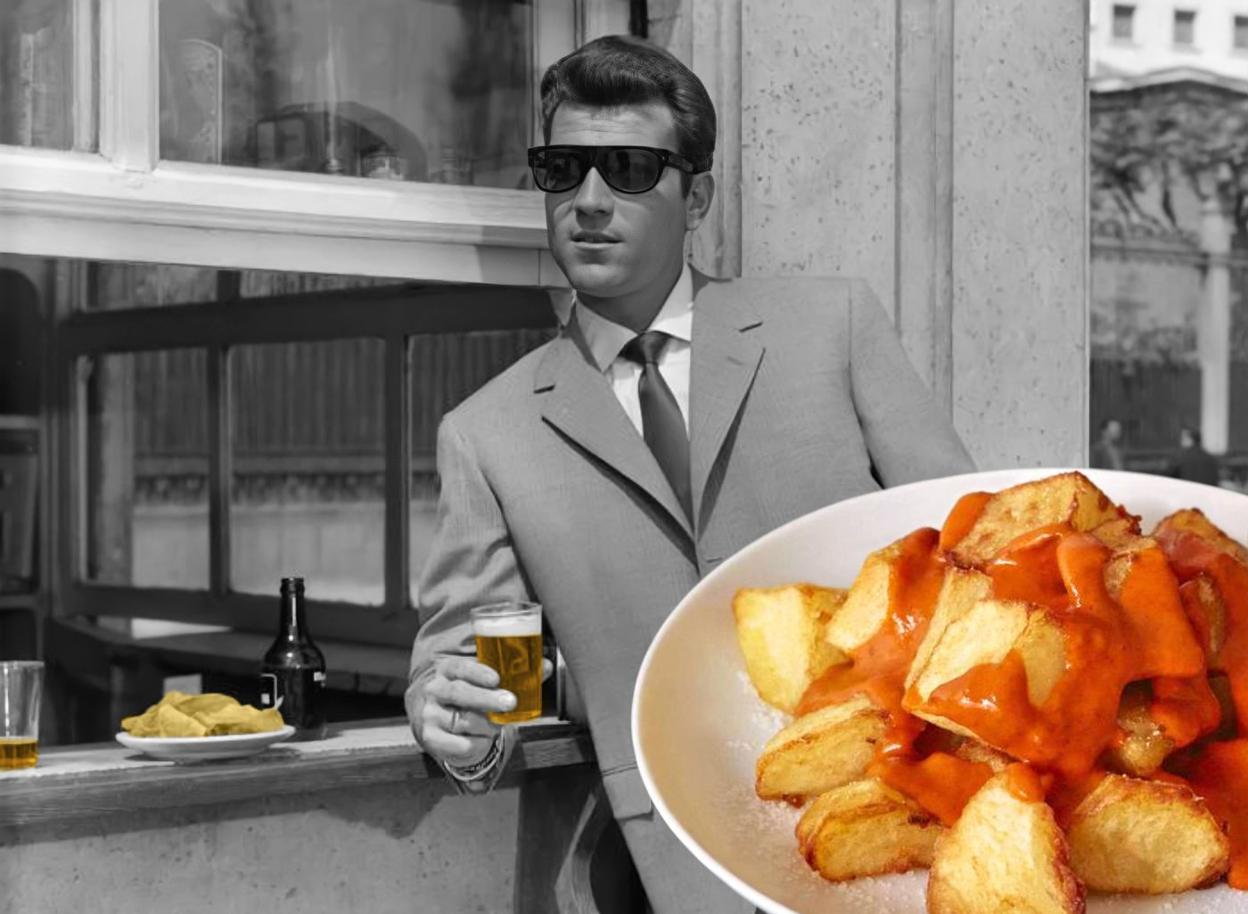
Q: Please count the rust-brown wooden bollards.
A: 0